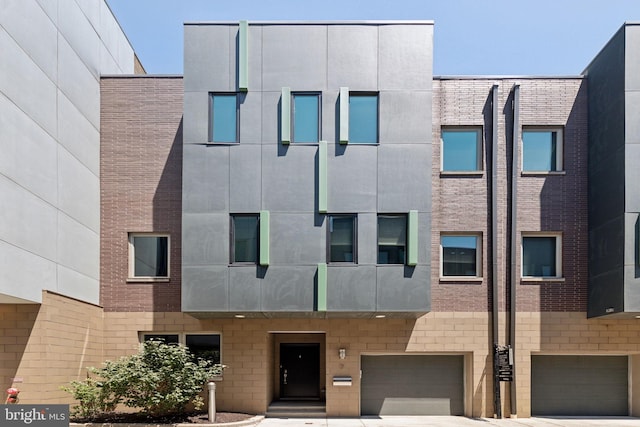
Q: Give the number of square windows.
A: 5